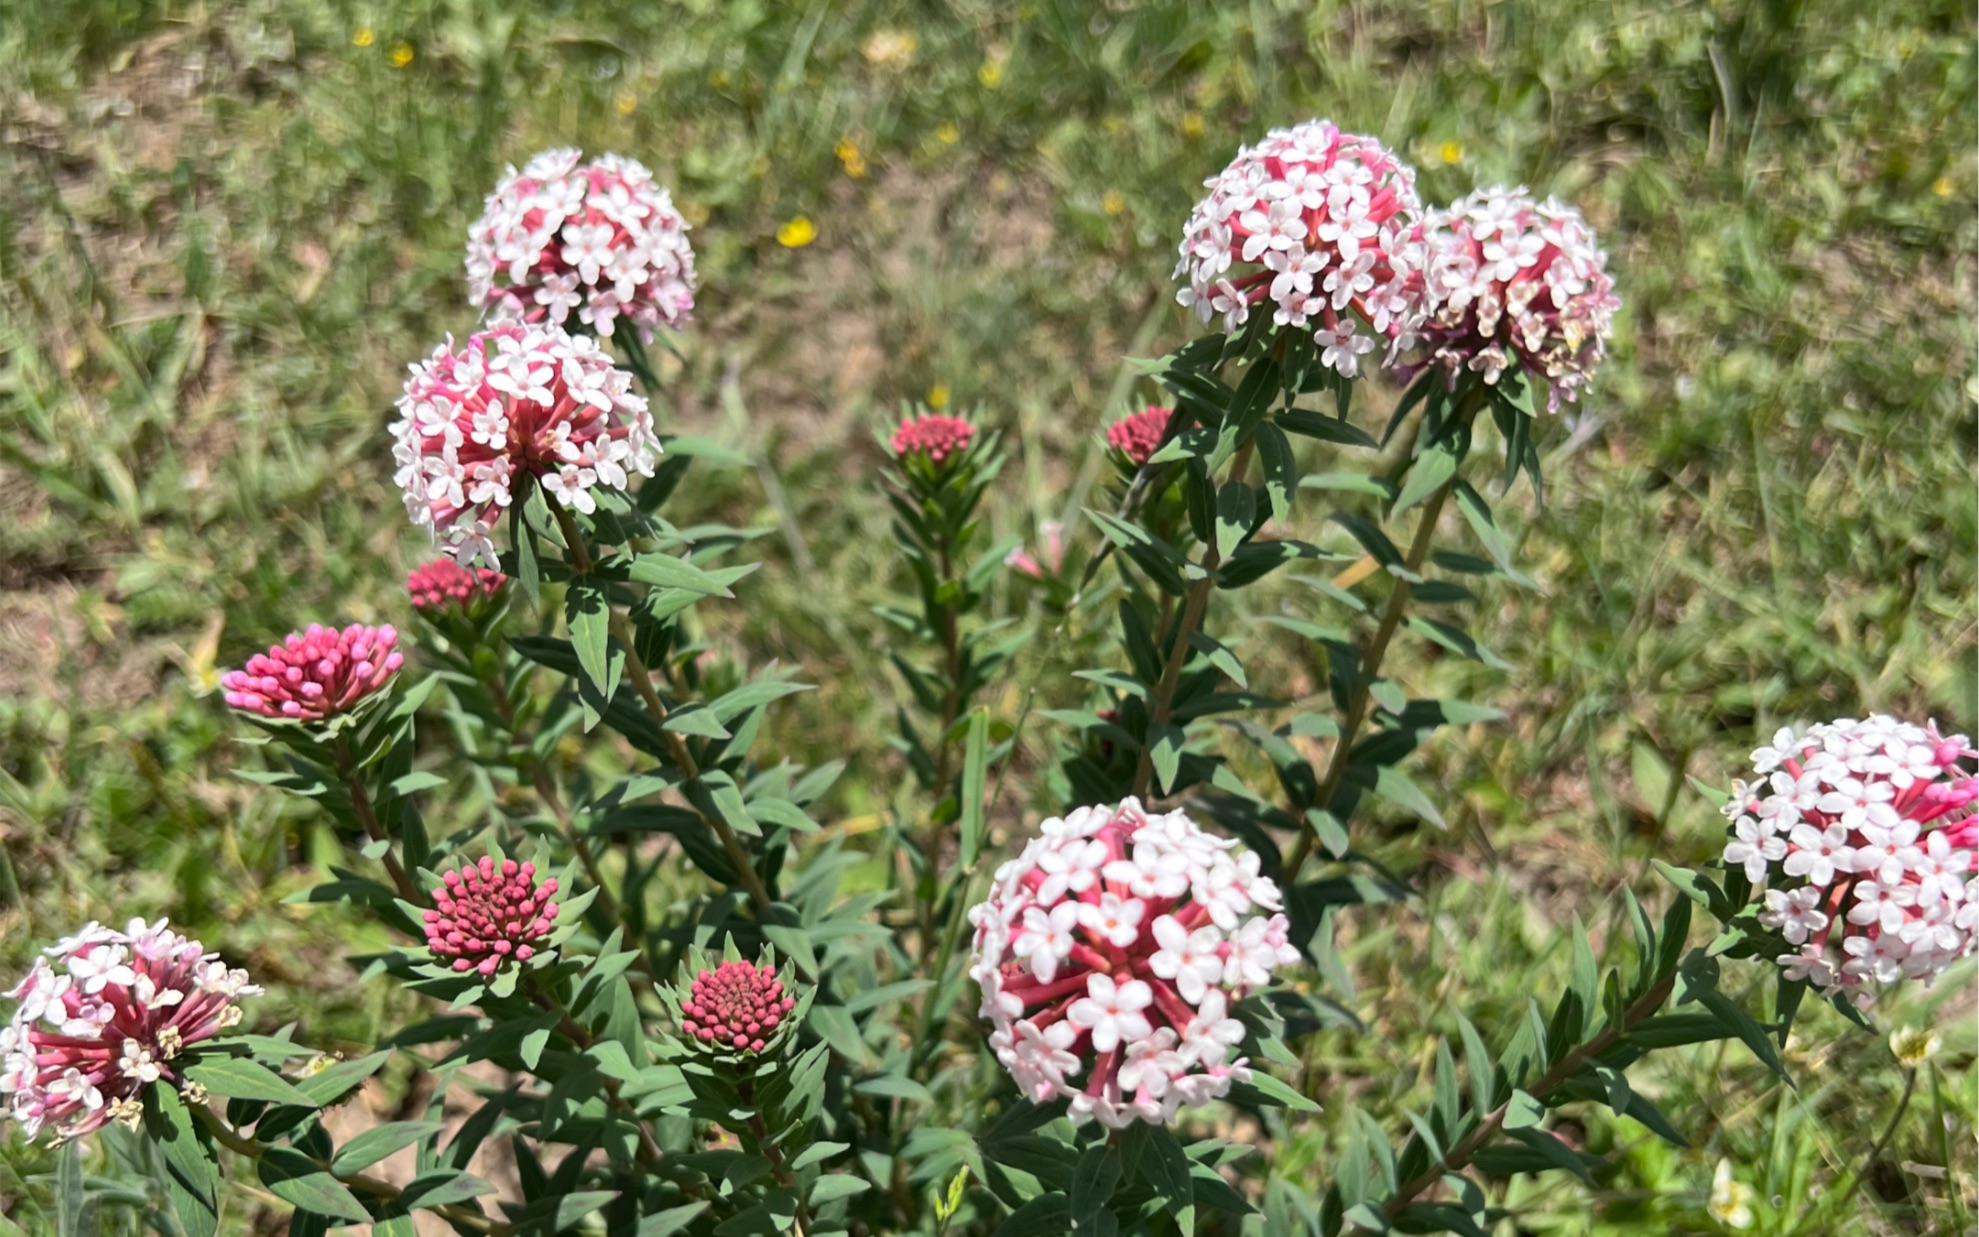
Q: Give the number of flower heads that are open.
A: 7